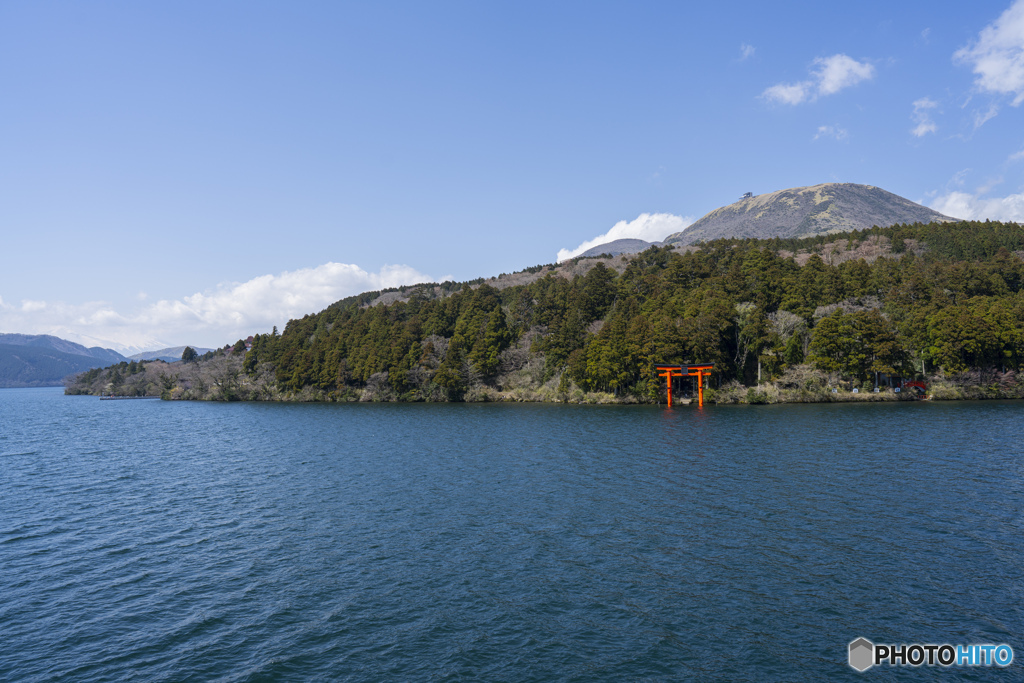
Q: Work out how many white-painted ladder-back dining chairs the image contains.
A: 0